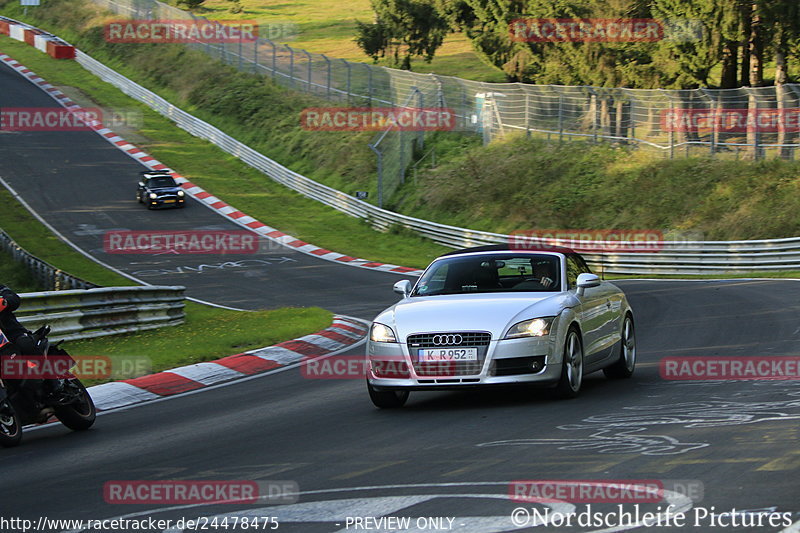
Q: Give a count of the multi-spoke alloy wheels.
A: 2